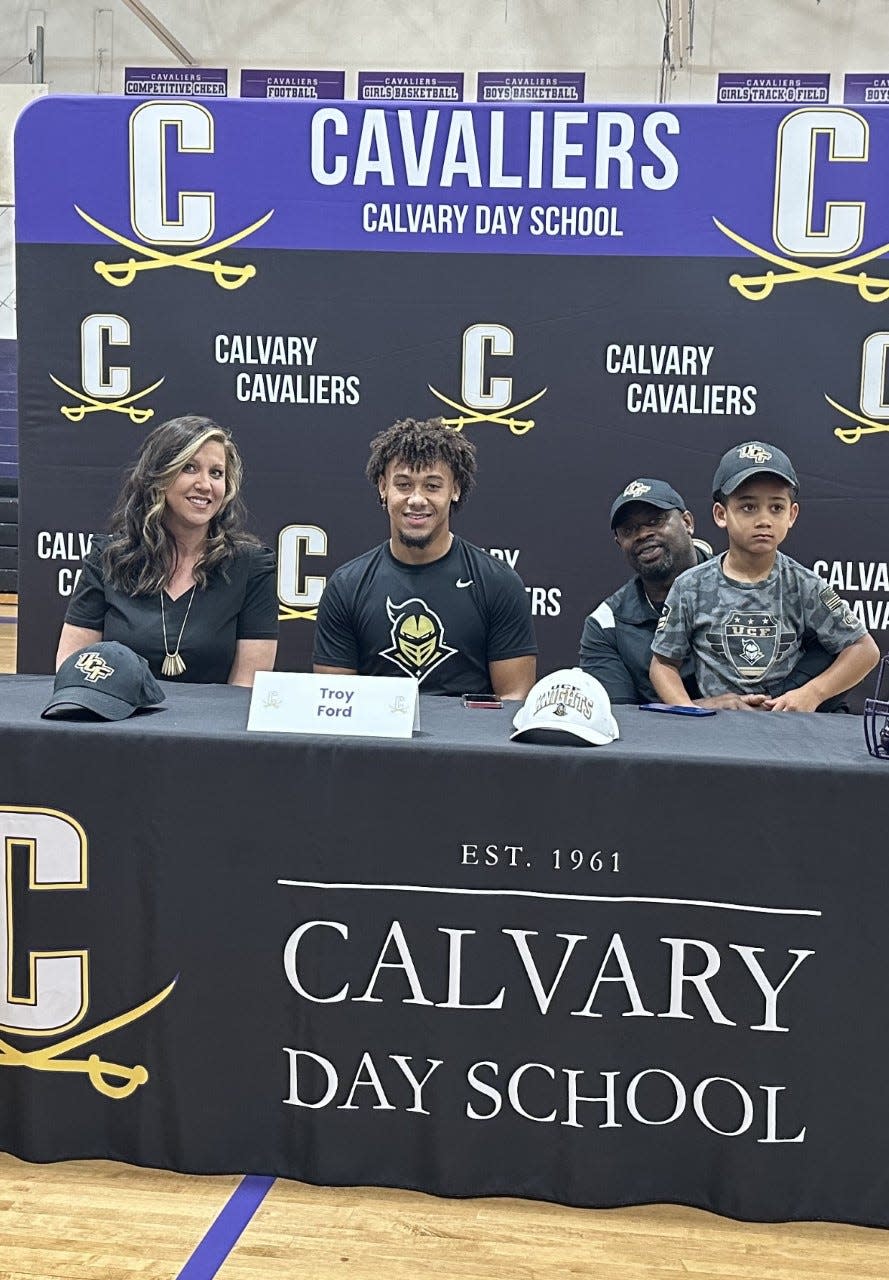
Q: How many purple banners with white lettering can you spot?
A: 6